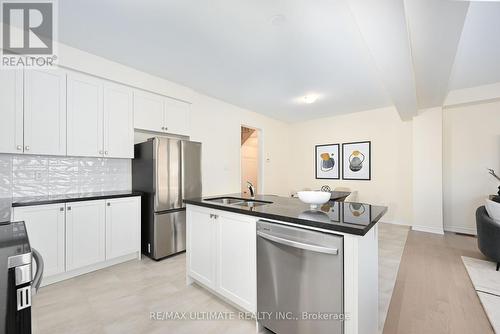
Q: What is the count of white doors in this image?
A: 11